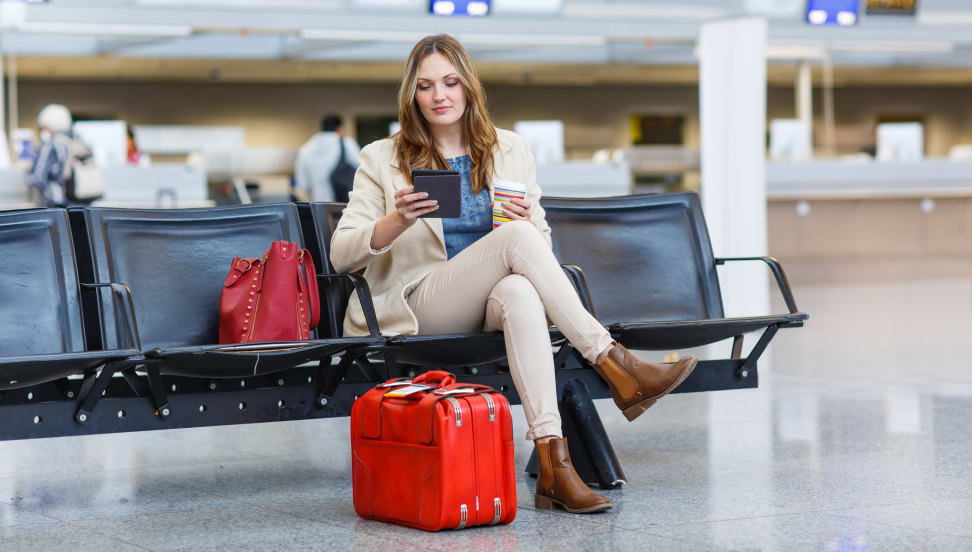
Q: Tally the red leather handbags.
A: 1